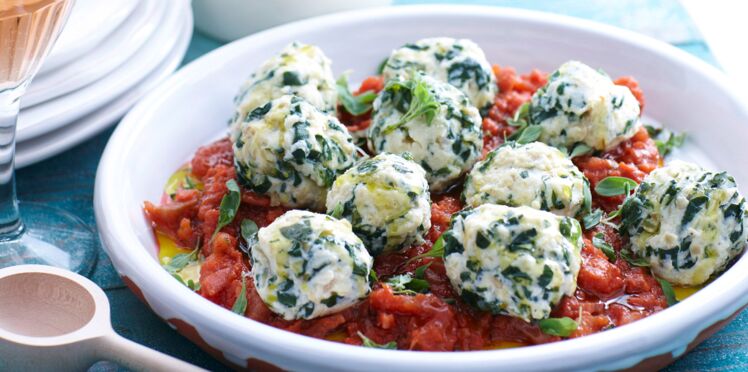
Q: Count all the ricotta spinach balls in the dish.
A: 10